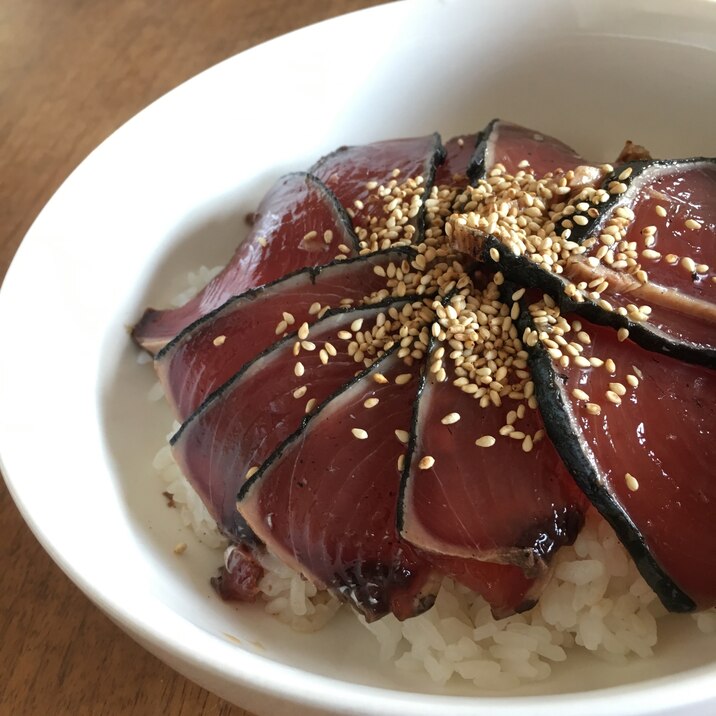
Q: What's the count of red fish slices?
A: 11